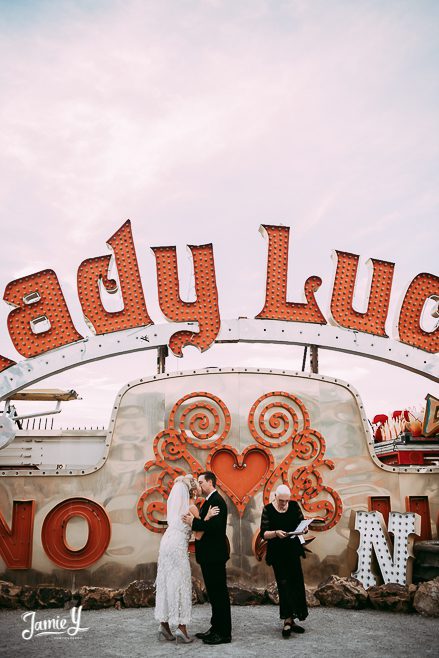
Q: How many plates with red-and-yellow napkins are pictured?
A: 0